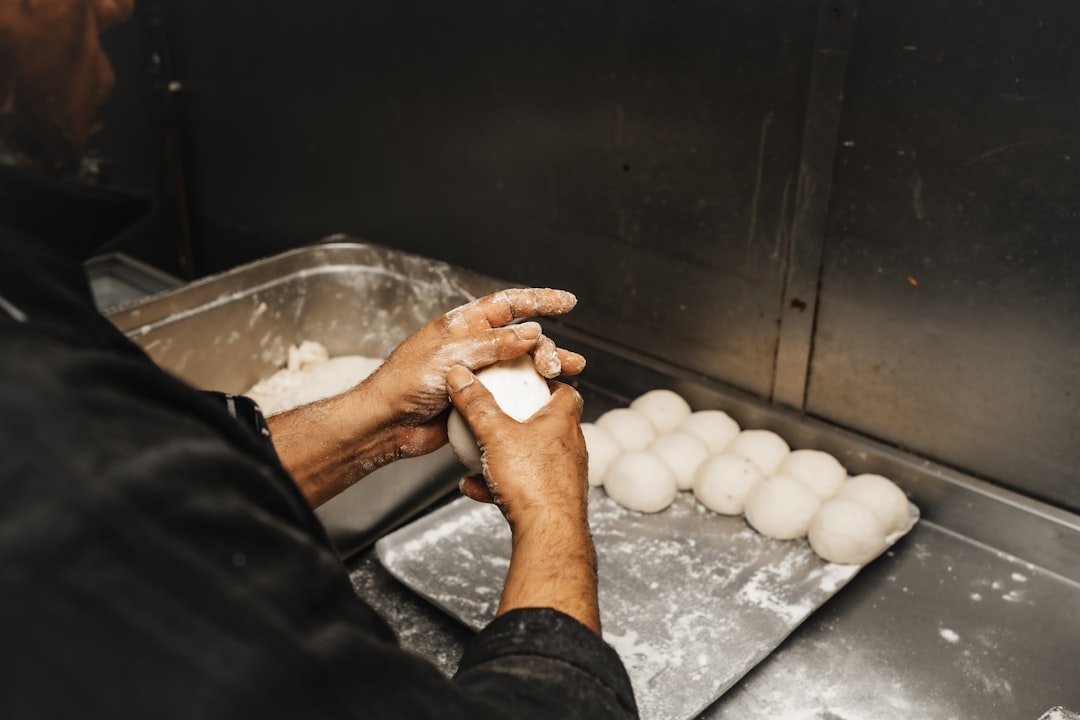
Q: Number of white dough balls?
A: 13